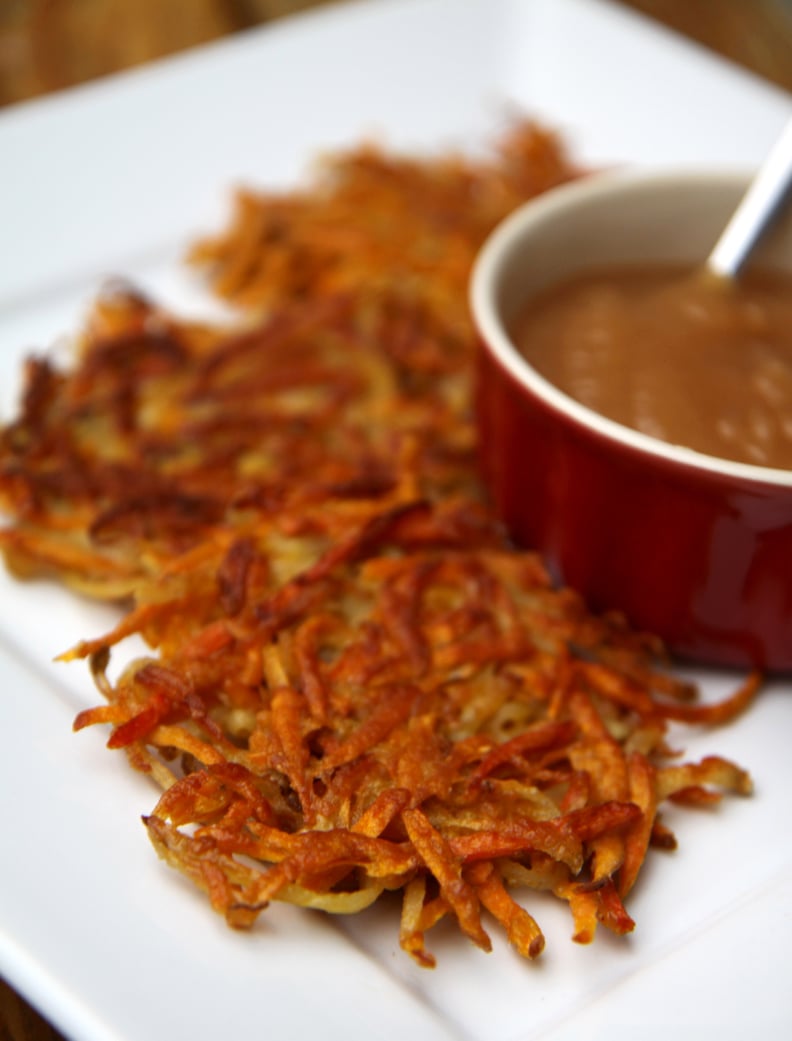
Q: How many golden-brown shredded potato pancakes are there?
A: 3